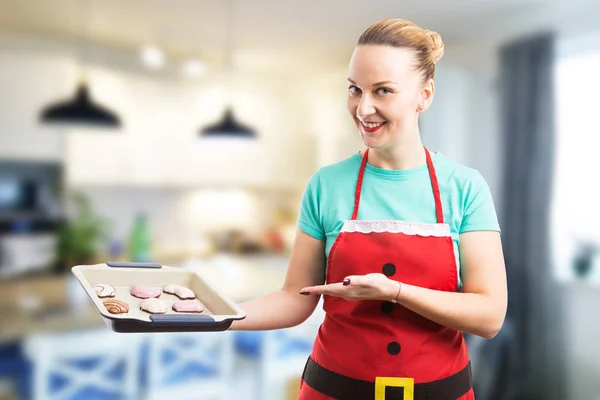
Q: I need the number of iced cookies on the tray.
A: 6